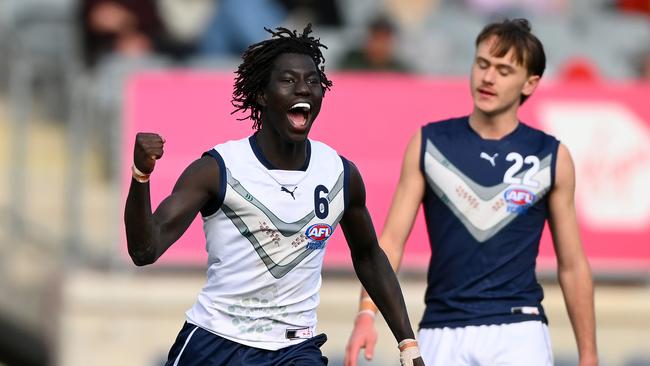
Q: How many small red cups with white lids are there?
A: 0